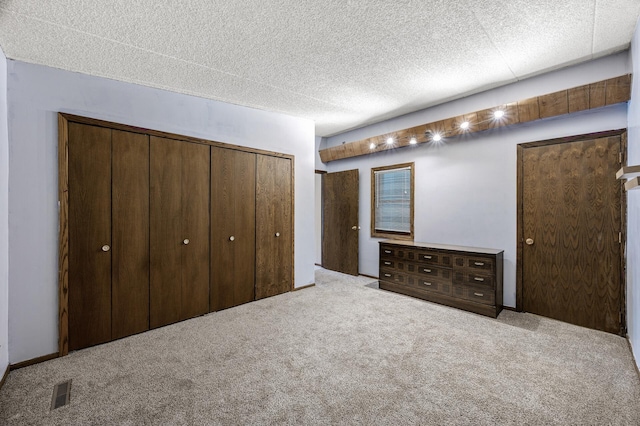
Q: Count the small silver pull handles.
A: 9